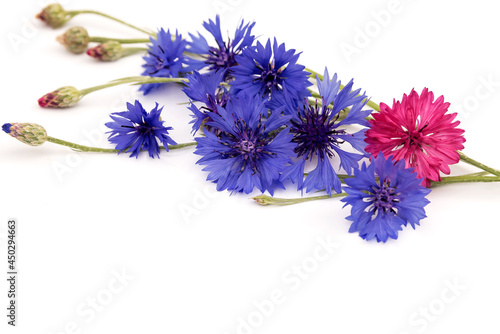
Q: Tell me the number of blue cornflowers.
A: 8